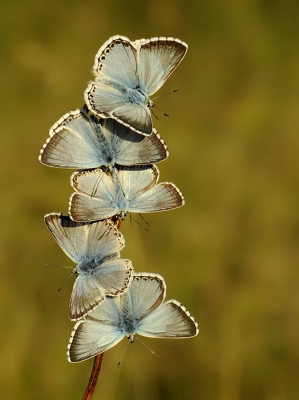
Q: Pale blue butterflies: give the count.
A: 5